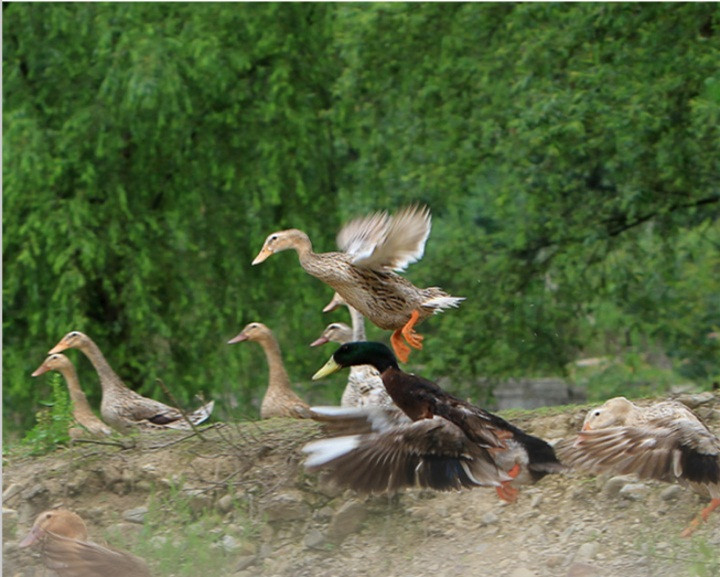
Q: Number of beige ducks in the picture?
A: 8